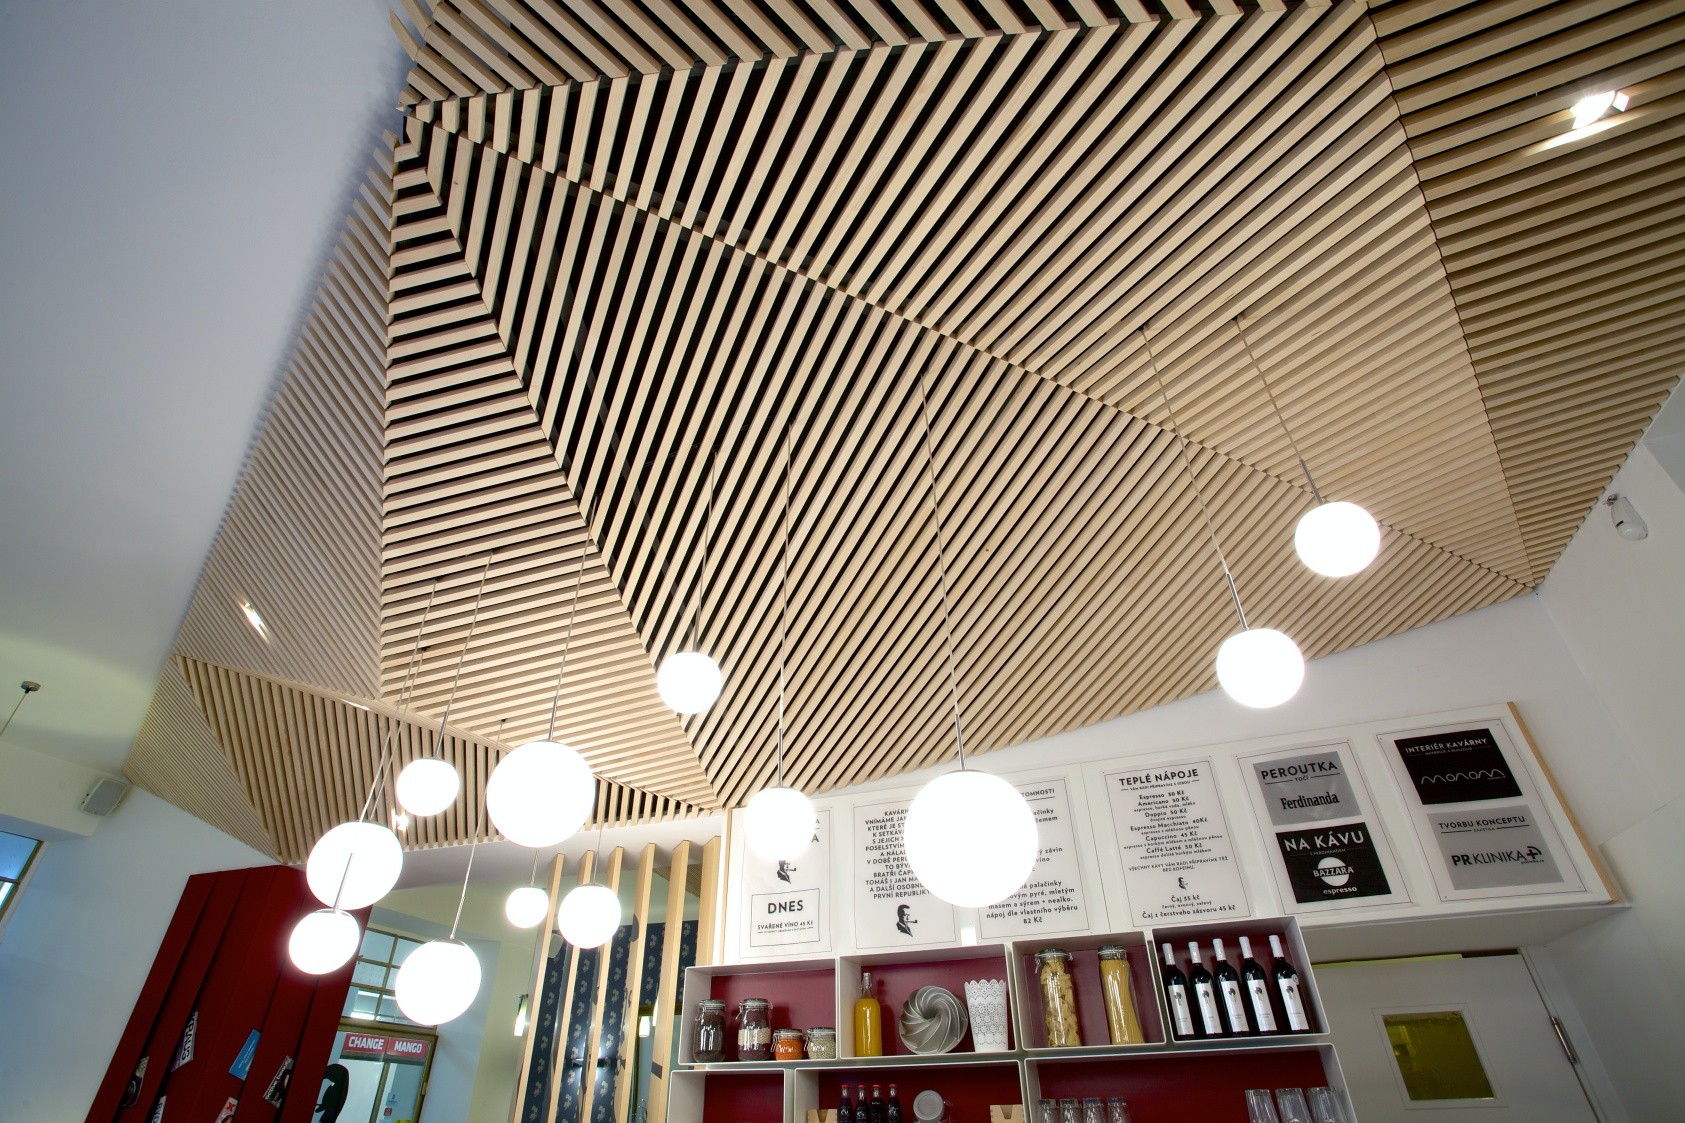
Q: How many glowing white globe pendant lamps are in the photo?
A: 12